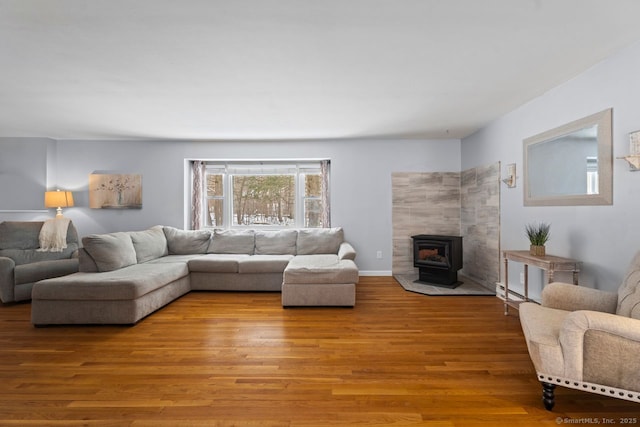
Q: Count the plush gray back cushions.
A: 6